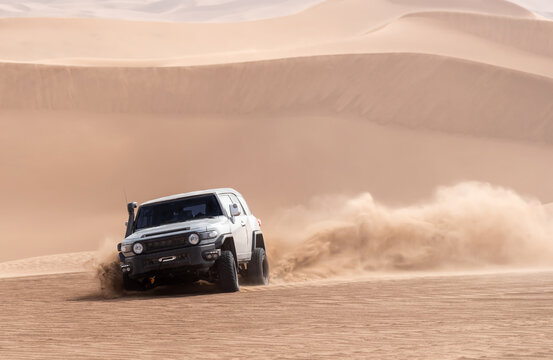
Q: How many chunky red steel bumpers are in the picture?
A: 0